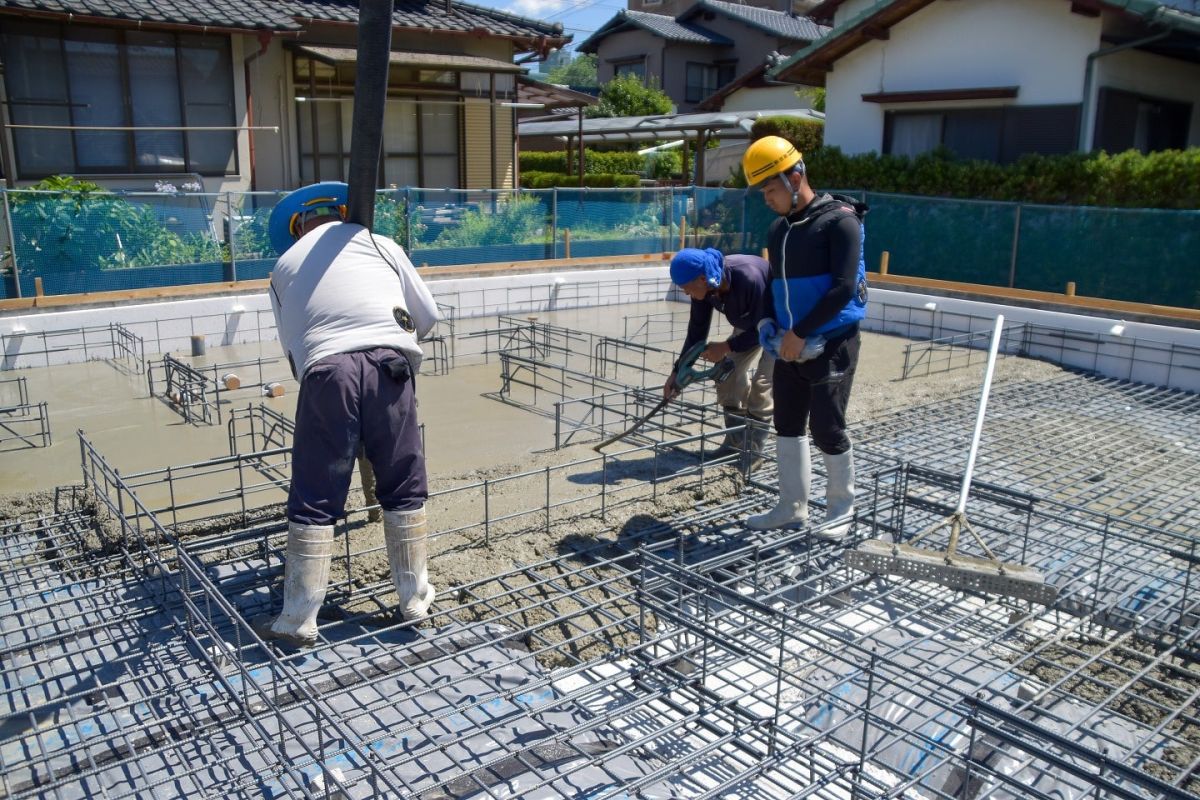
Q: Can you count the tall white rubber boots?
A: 4